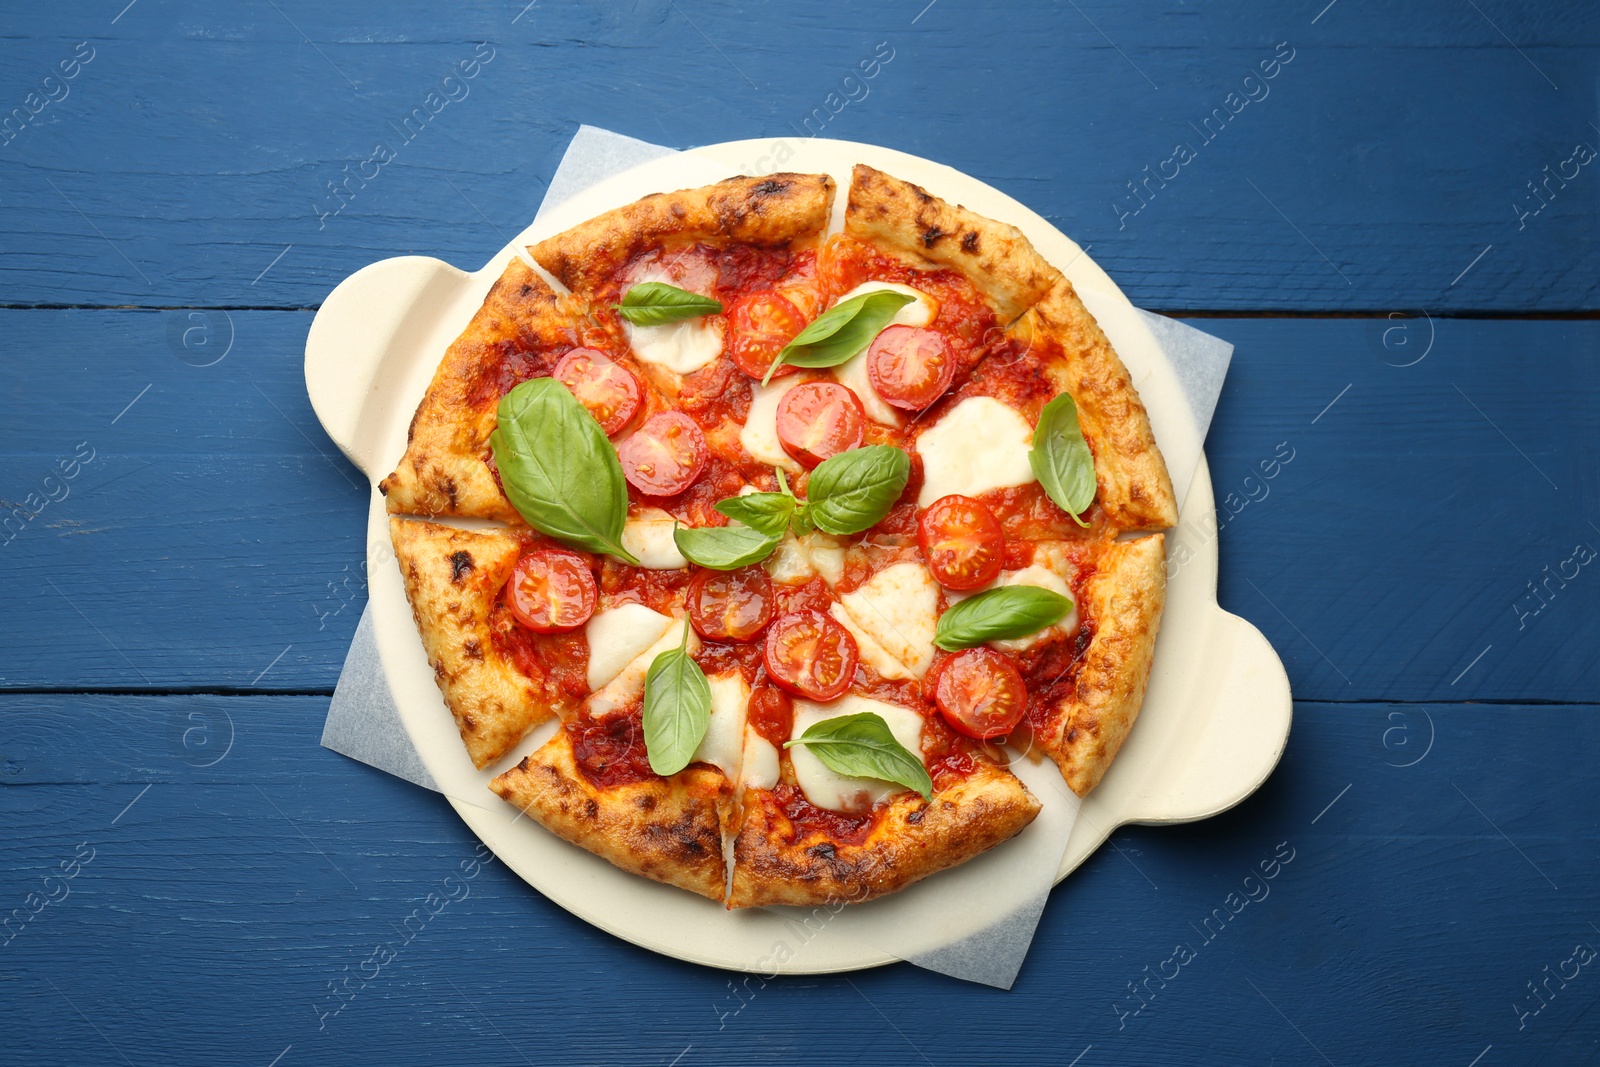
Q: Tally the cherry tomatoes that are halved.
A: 10